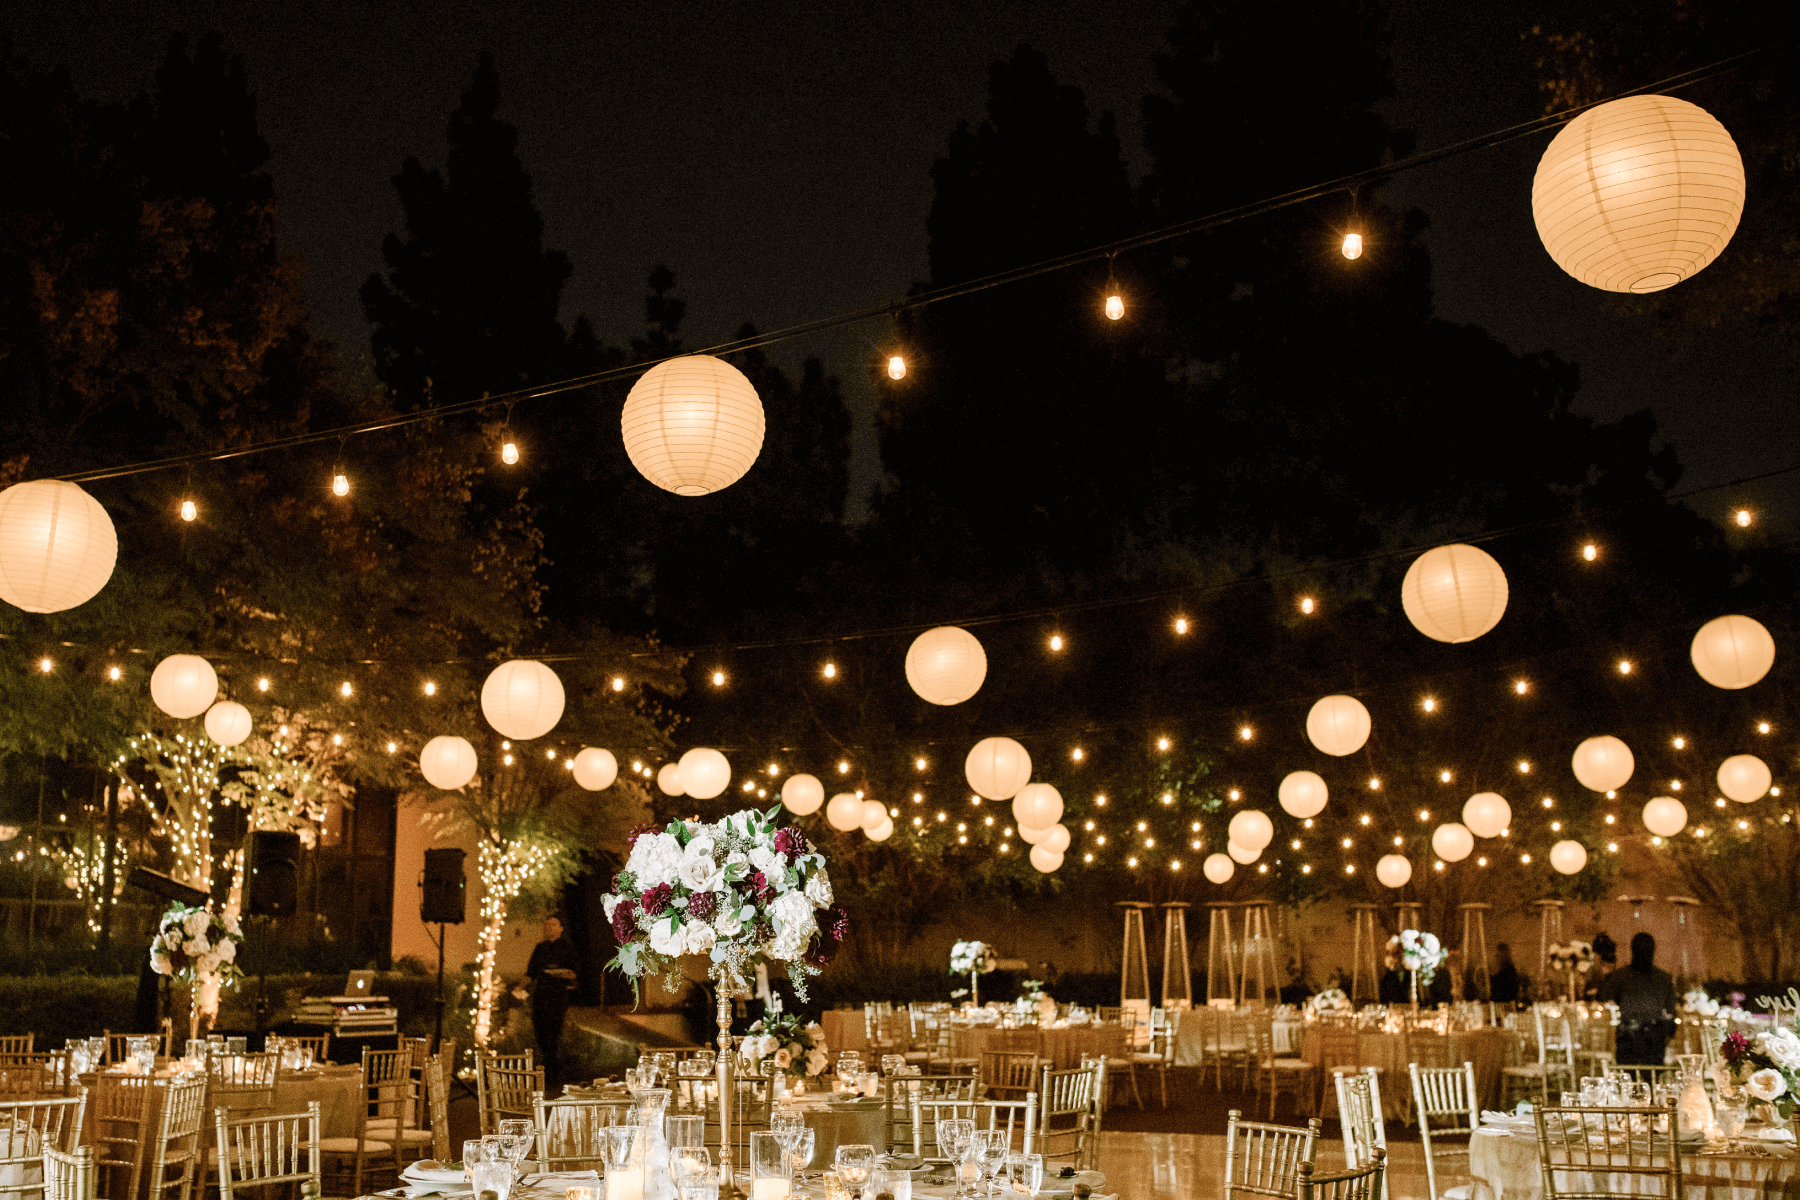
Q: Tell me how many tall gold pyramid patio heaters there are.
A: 10